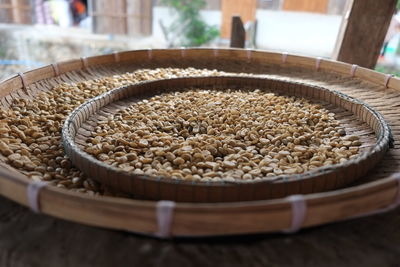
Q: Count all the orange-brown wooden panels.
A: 2